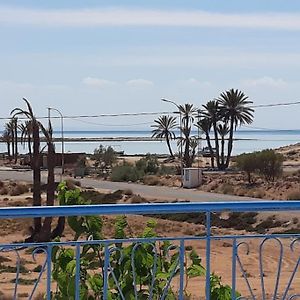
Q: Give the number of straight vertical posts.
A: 6